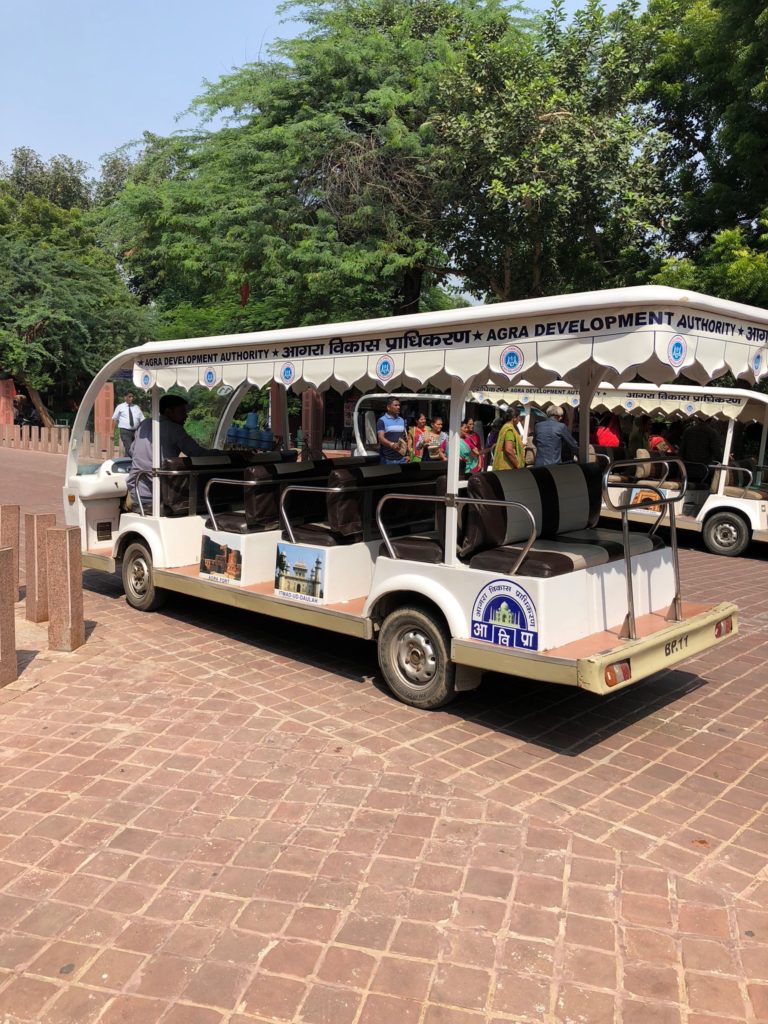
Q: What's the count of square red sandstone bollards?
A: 4